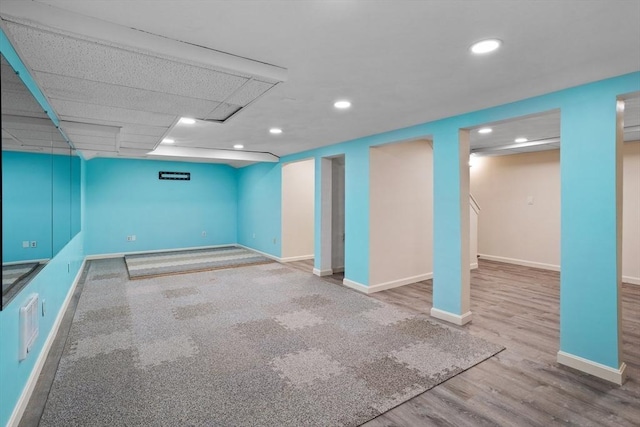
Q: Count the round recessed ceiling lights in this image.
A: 8